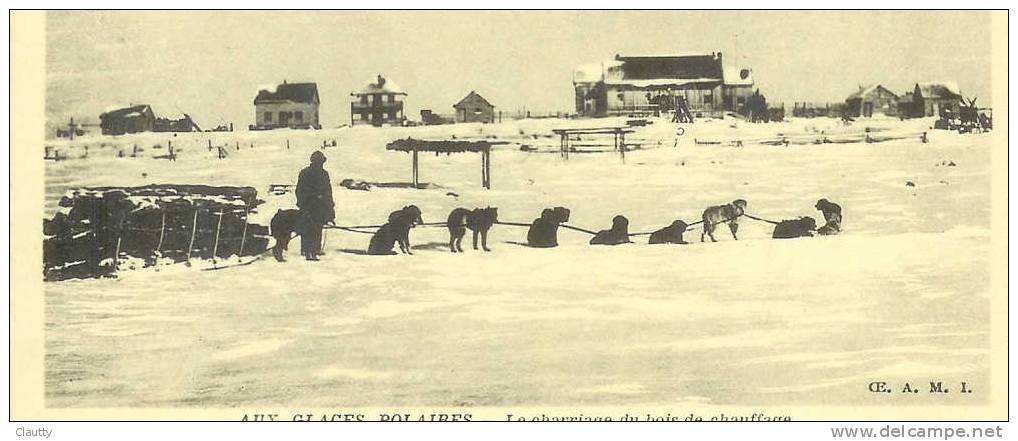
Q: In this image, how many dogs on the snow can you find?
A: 9